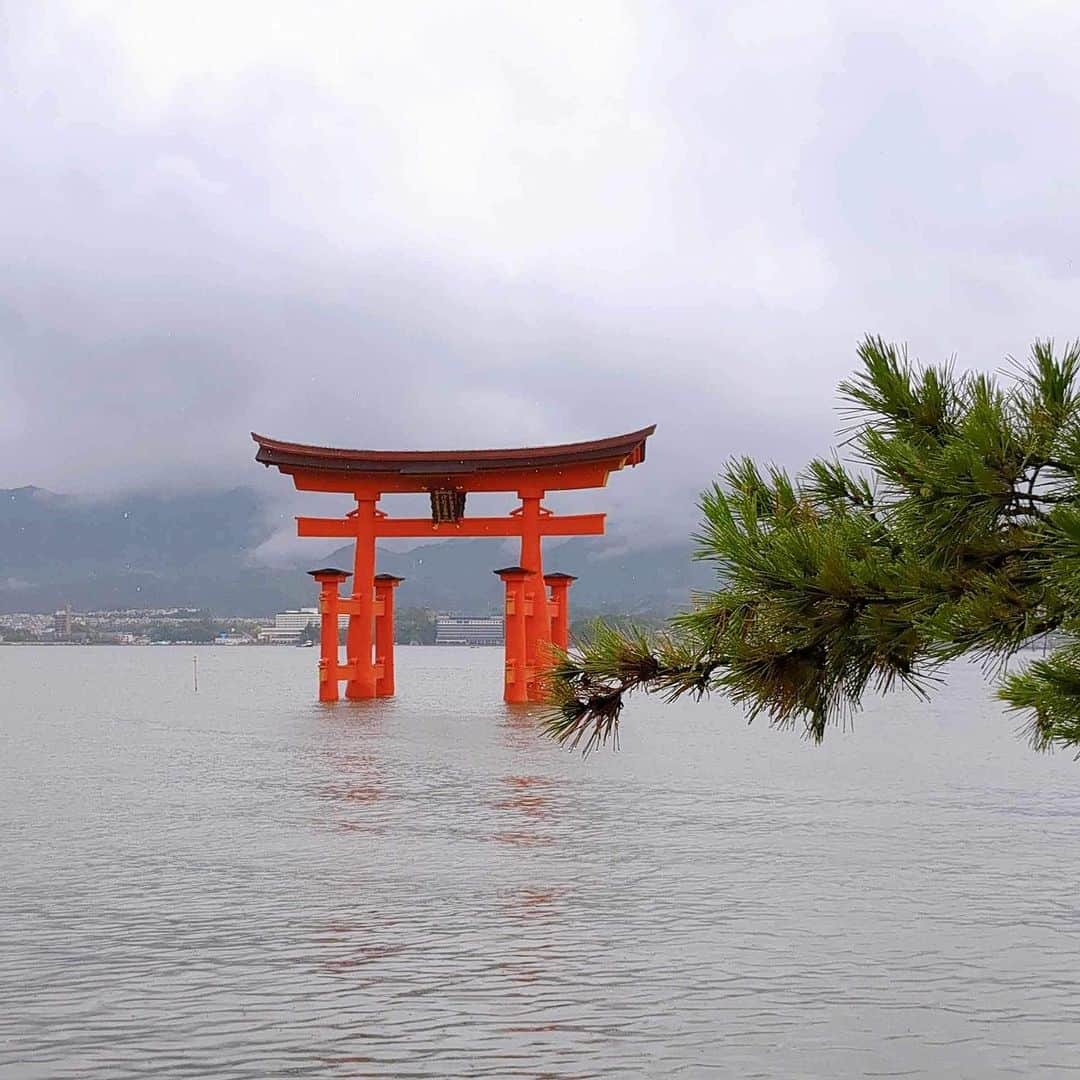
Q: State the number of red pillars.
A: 6